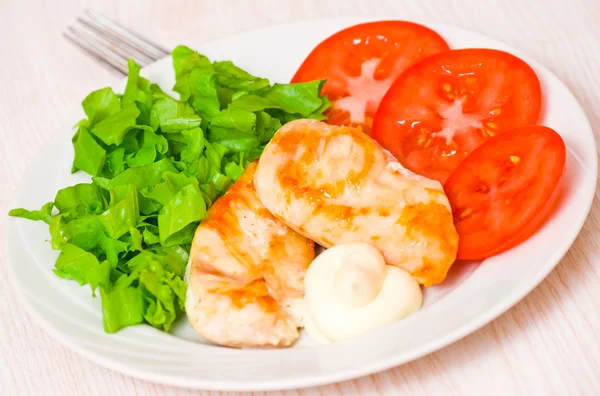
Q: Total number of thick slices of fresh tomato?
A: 3